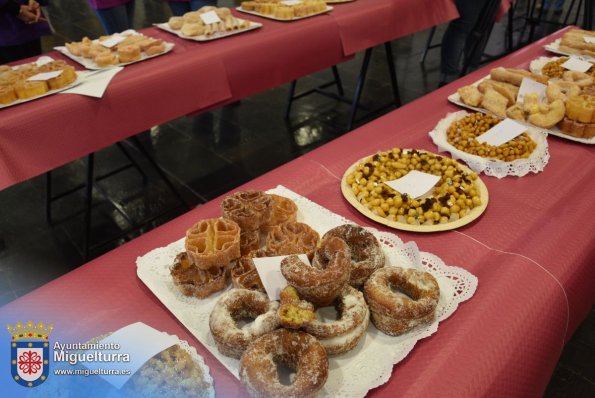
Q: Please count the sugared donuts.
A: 6